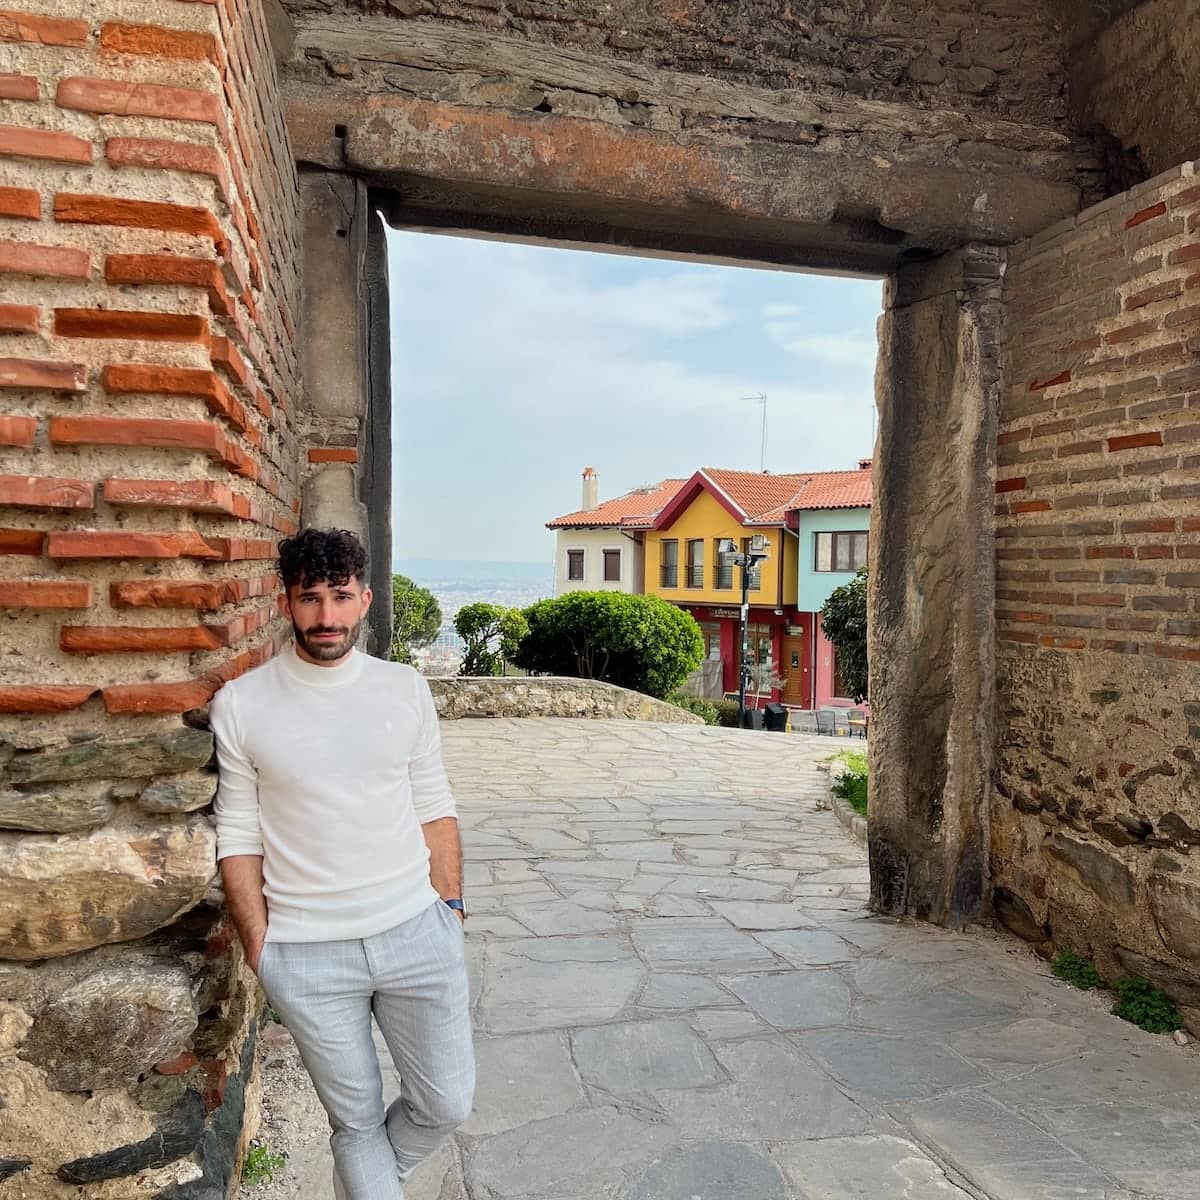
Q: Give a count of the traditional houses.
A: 3